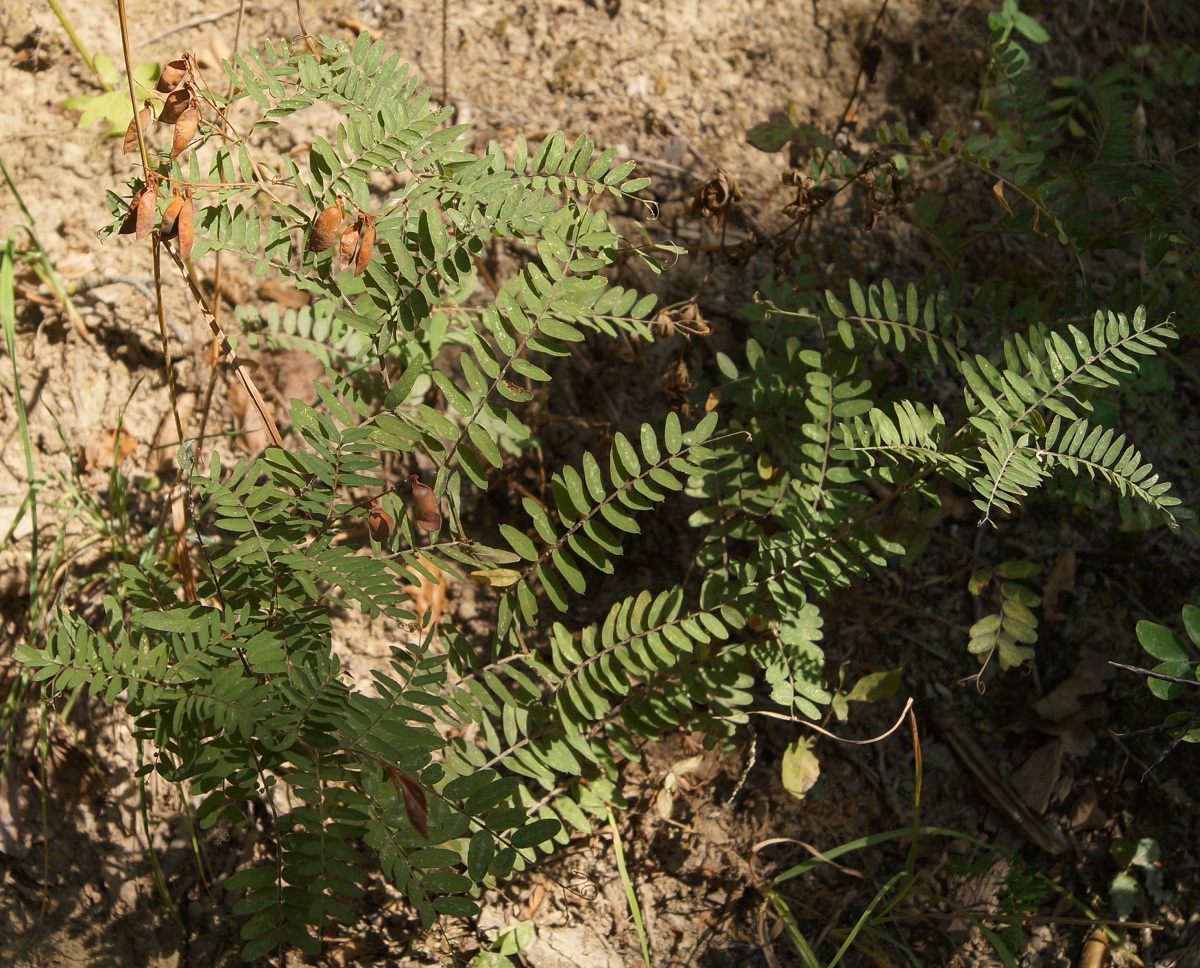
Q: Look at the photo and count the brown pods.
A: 14